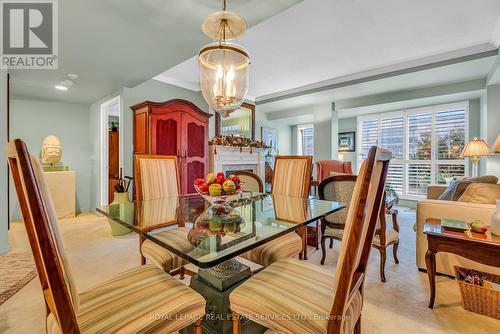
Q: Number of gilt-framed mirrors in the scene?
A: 1